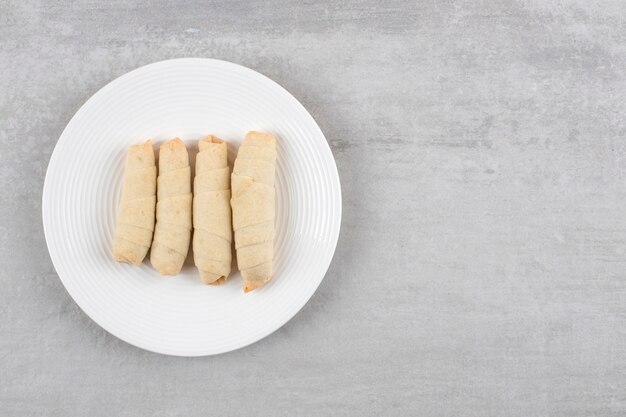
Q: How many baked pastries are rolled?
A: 4